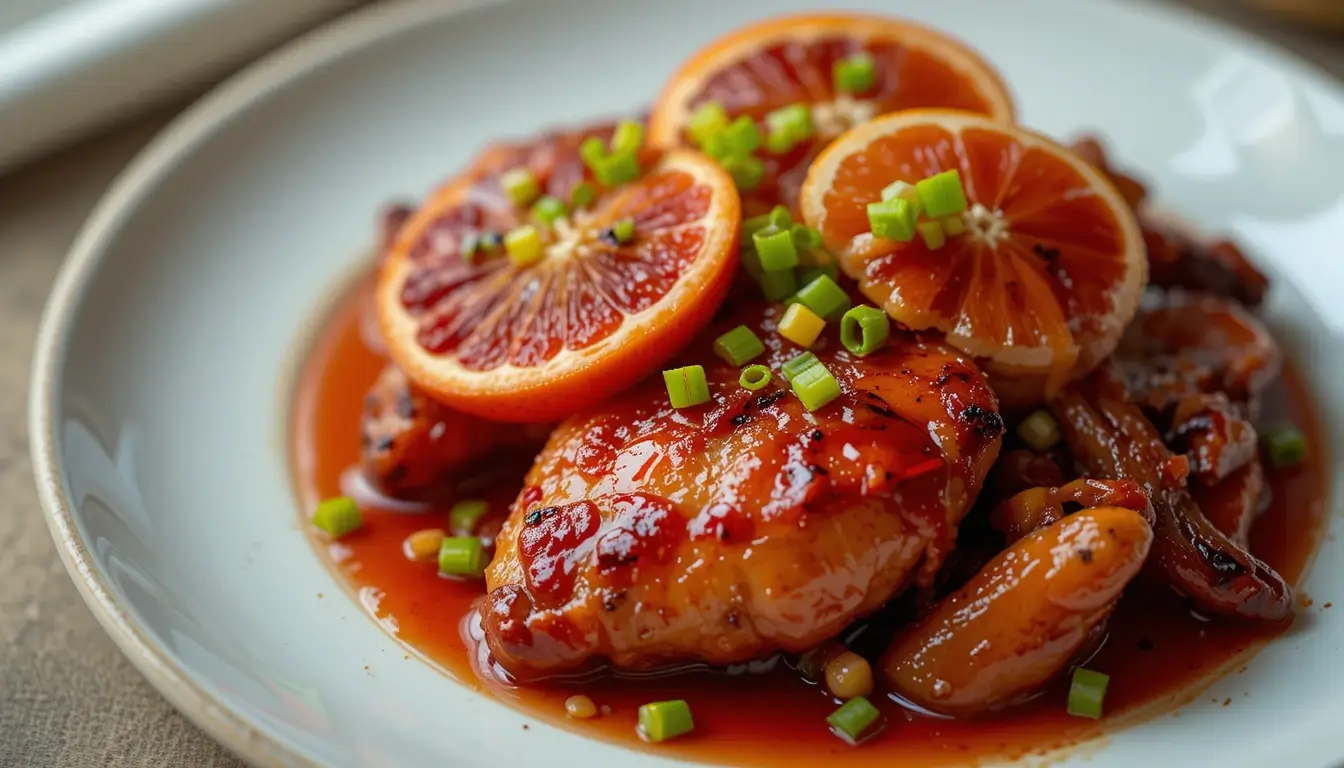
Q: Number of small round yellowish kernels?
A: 3